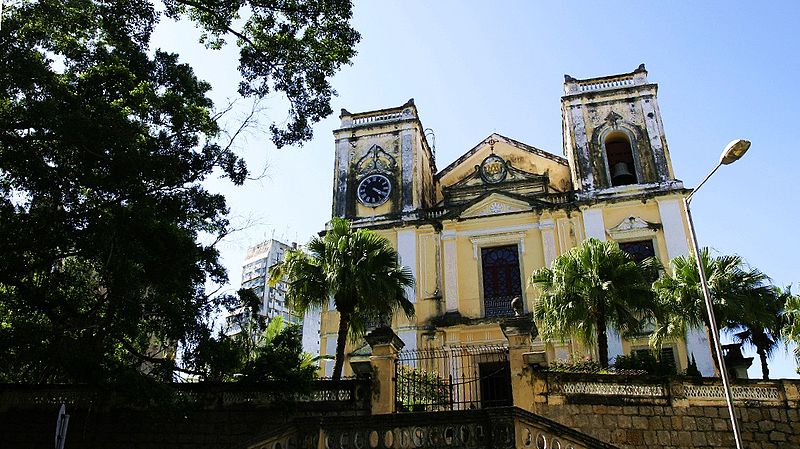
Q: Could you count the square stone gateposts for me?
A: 2